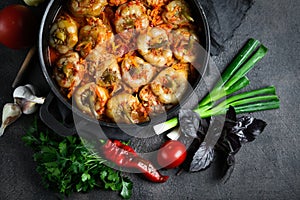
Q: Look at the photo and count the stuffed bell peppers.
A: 13